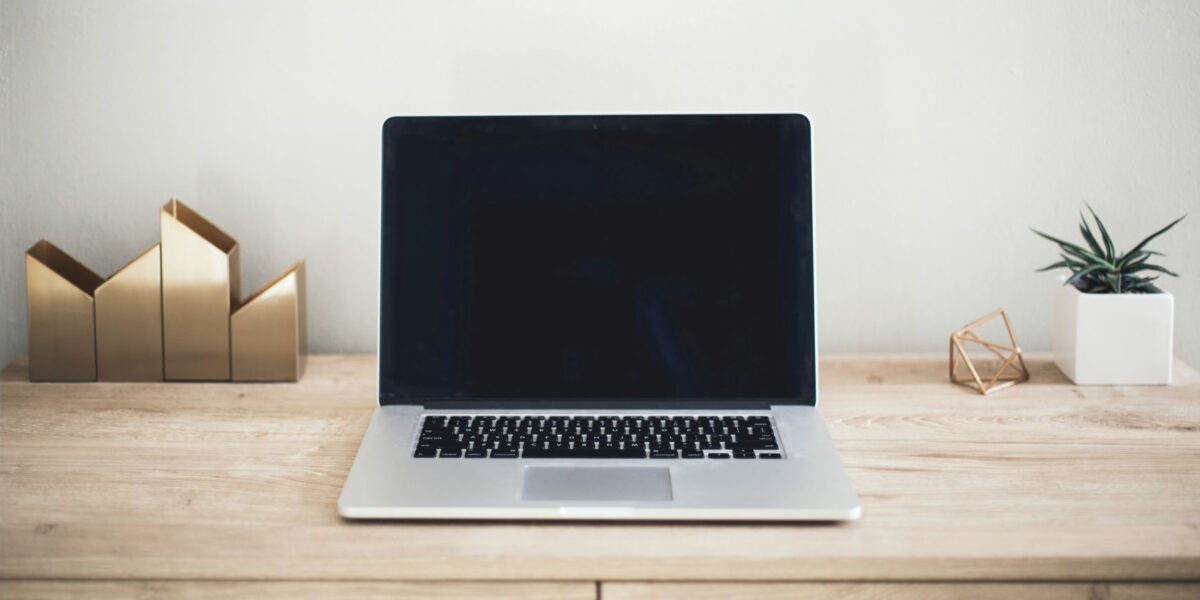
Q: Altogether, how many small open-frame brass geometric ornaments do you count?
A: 1